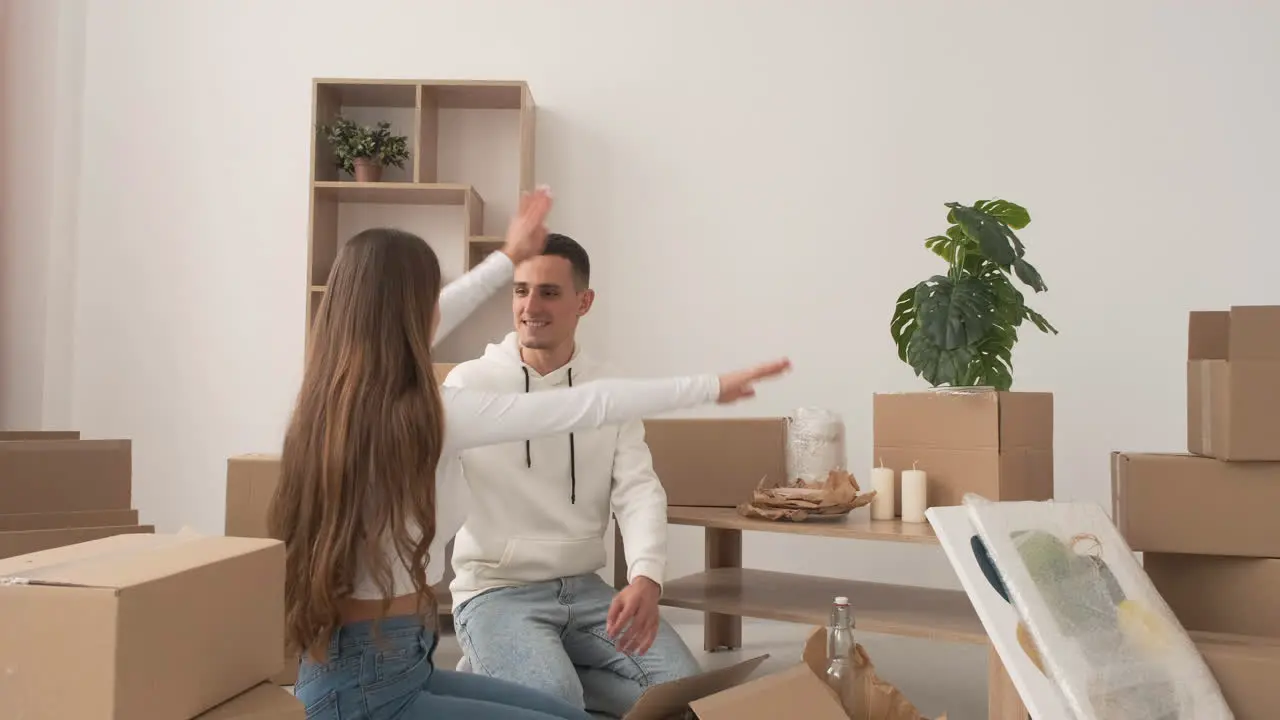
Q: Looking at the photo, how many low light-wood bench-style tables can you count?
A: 1